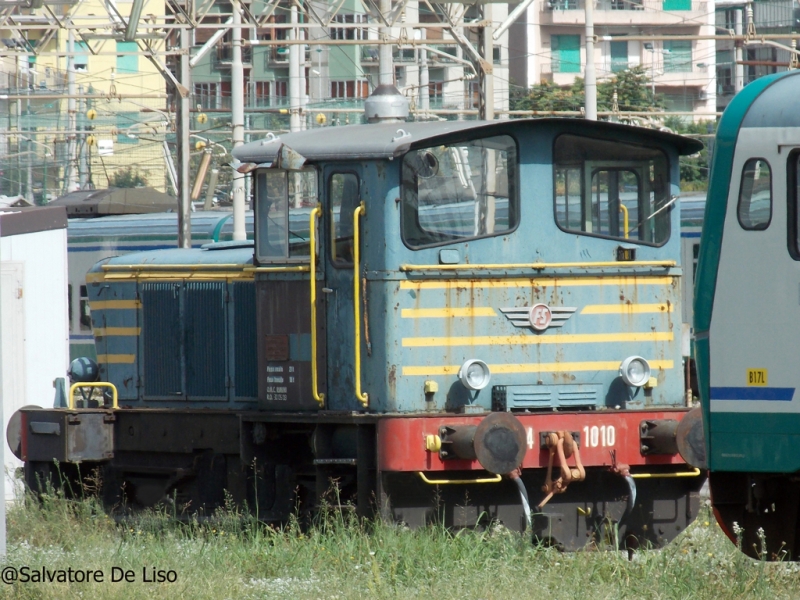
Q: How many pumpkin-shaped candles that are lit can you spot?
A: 0